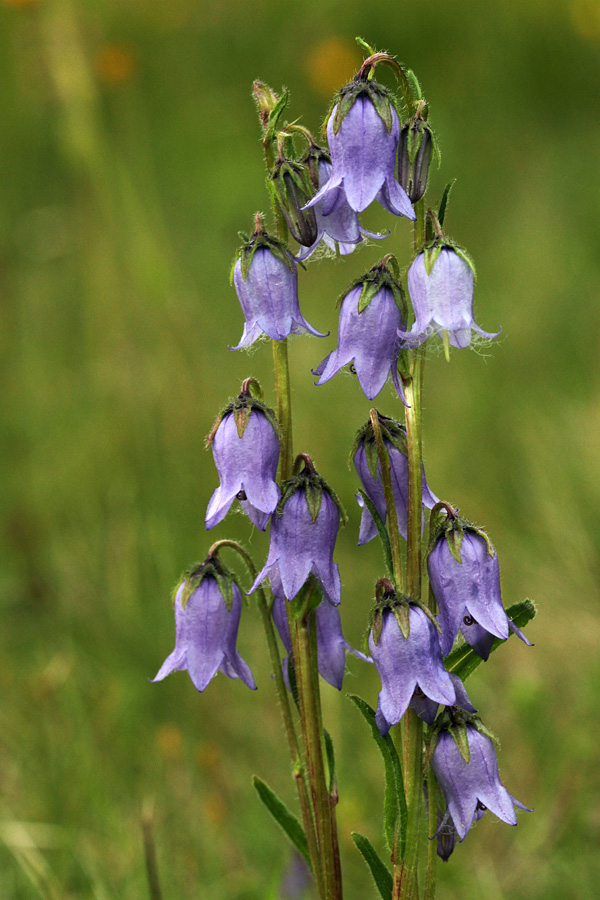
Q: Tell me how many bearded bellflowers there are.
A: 13